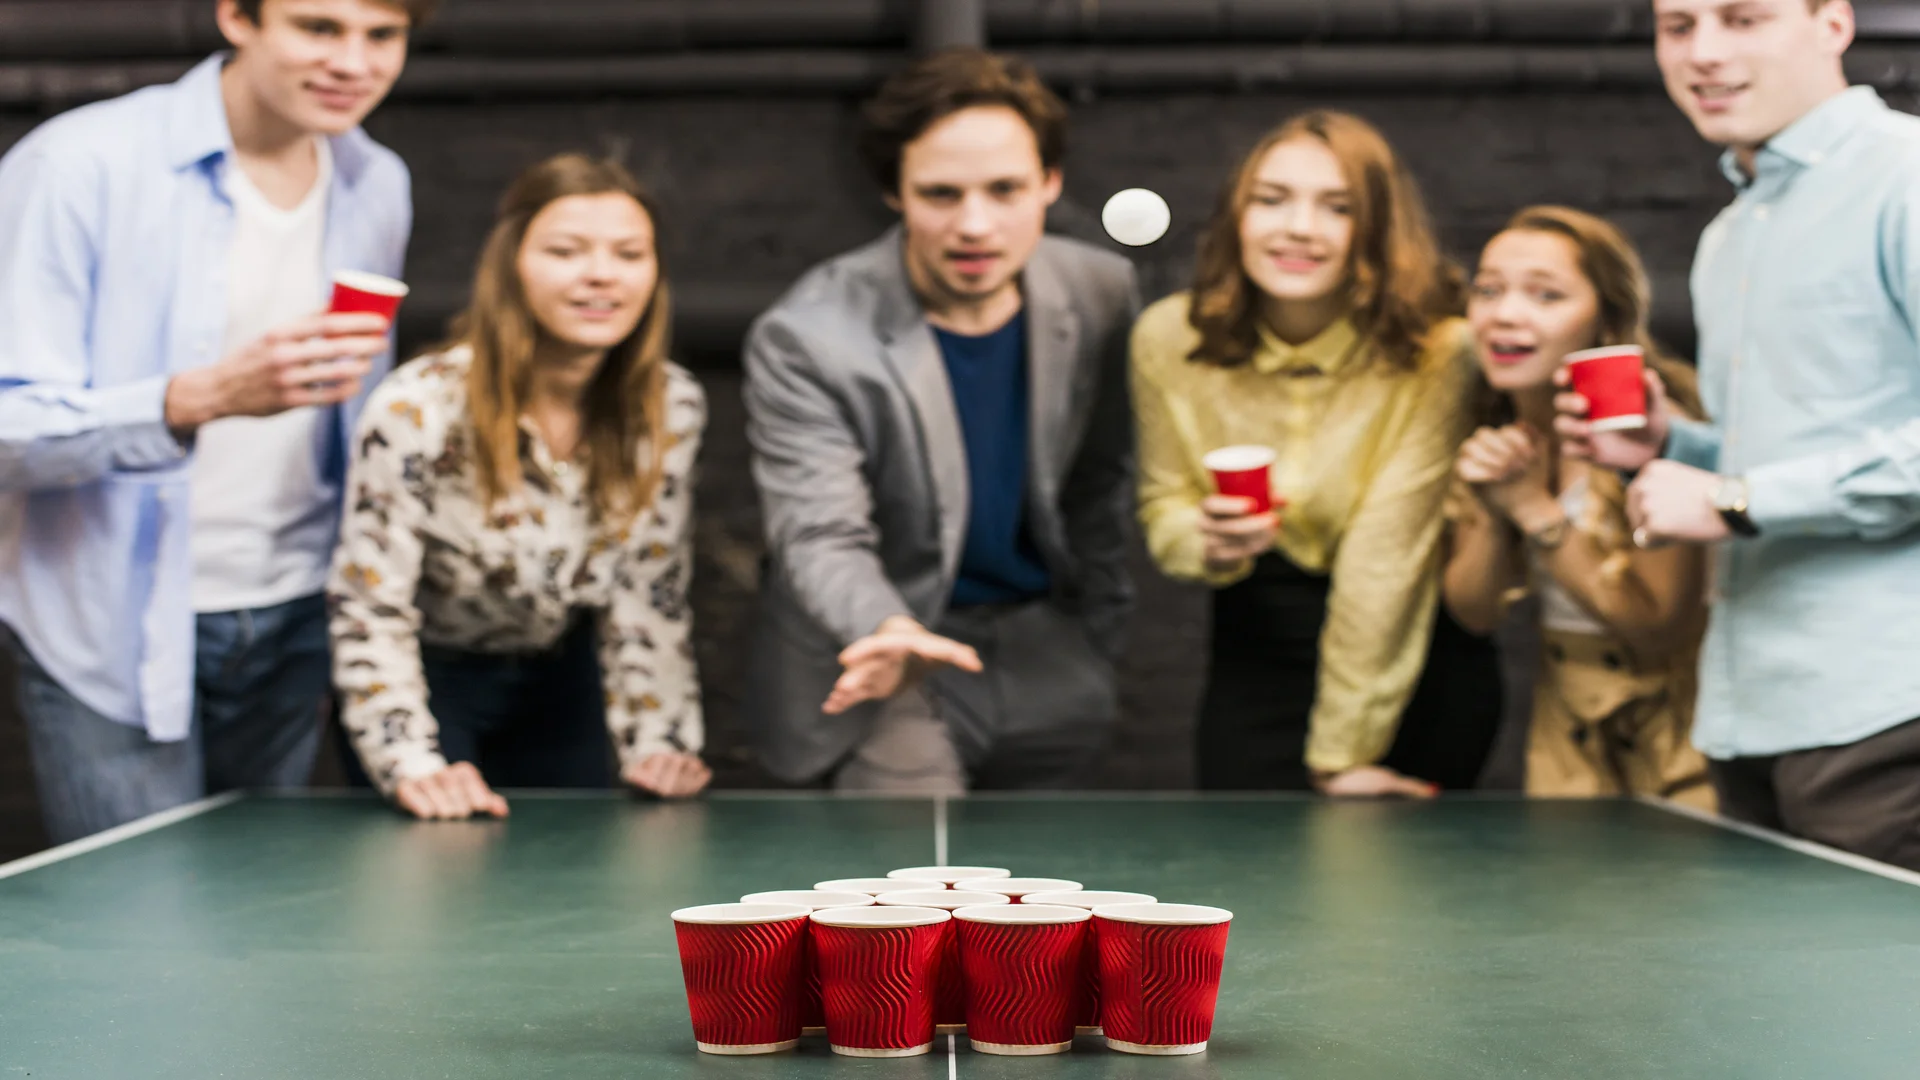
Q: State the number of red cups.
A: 13